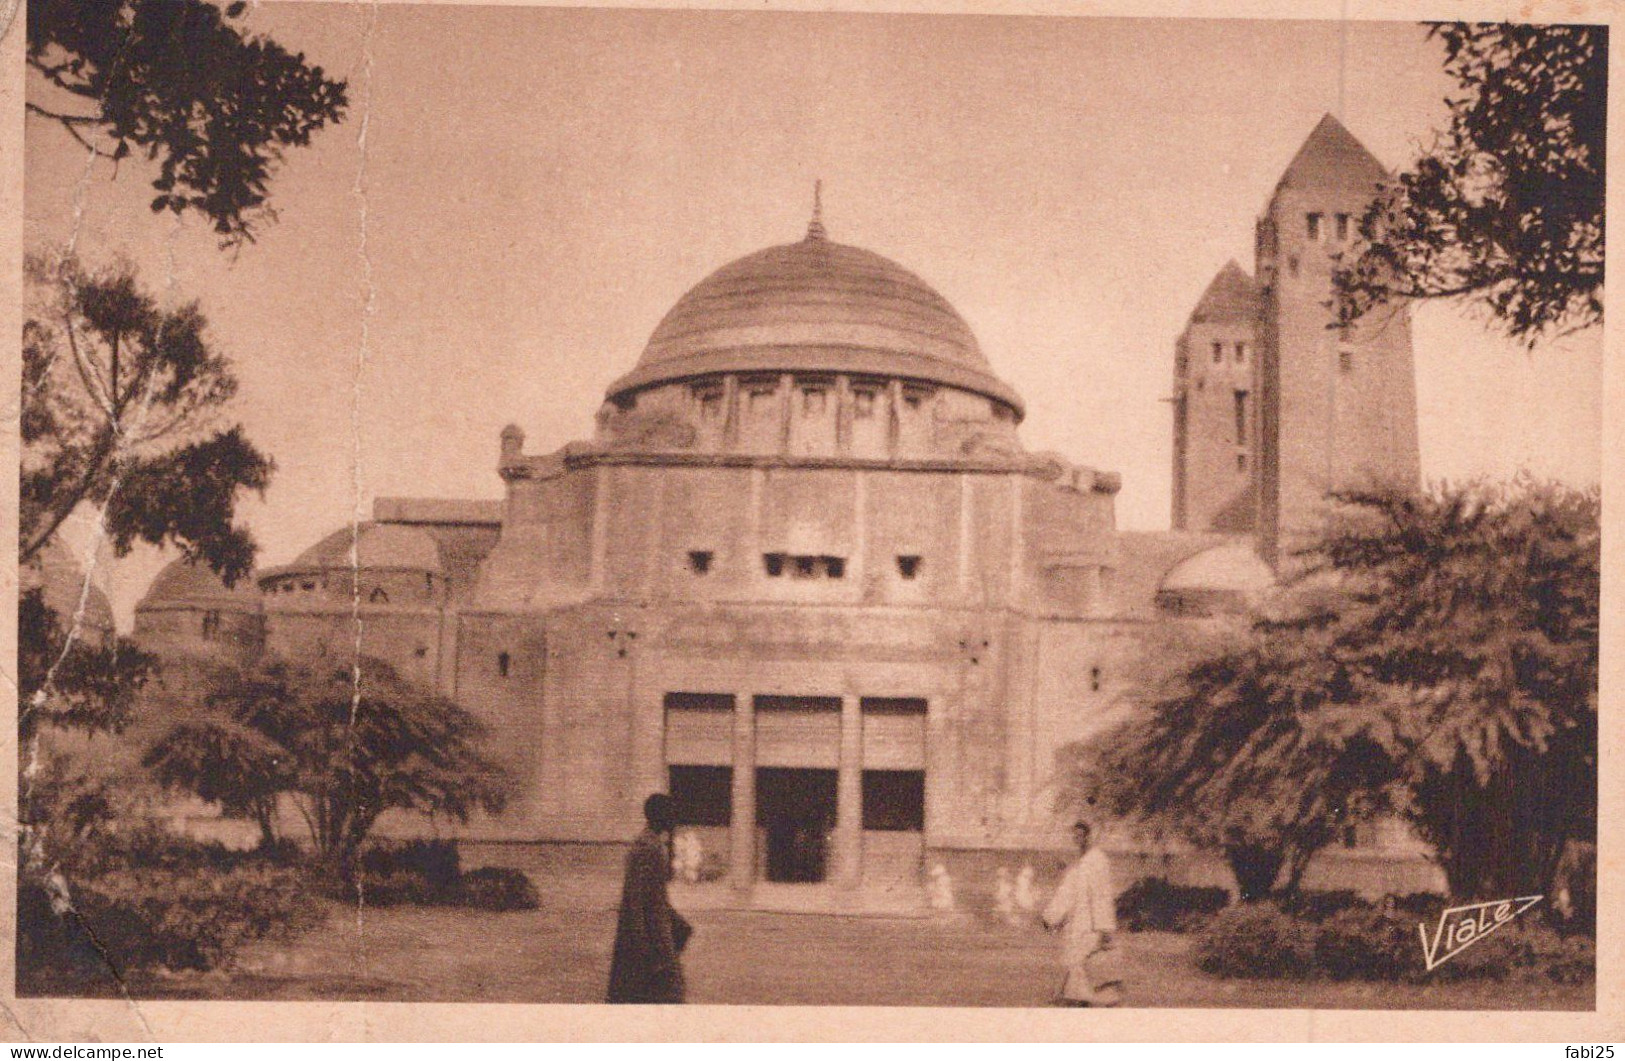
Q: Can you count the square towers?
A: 2